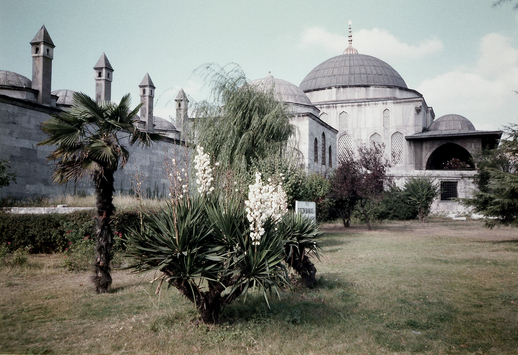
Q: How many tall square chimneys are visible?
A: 4